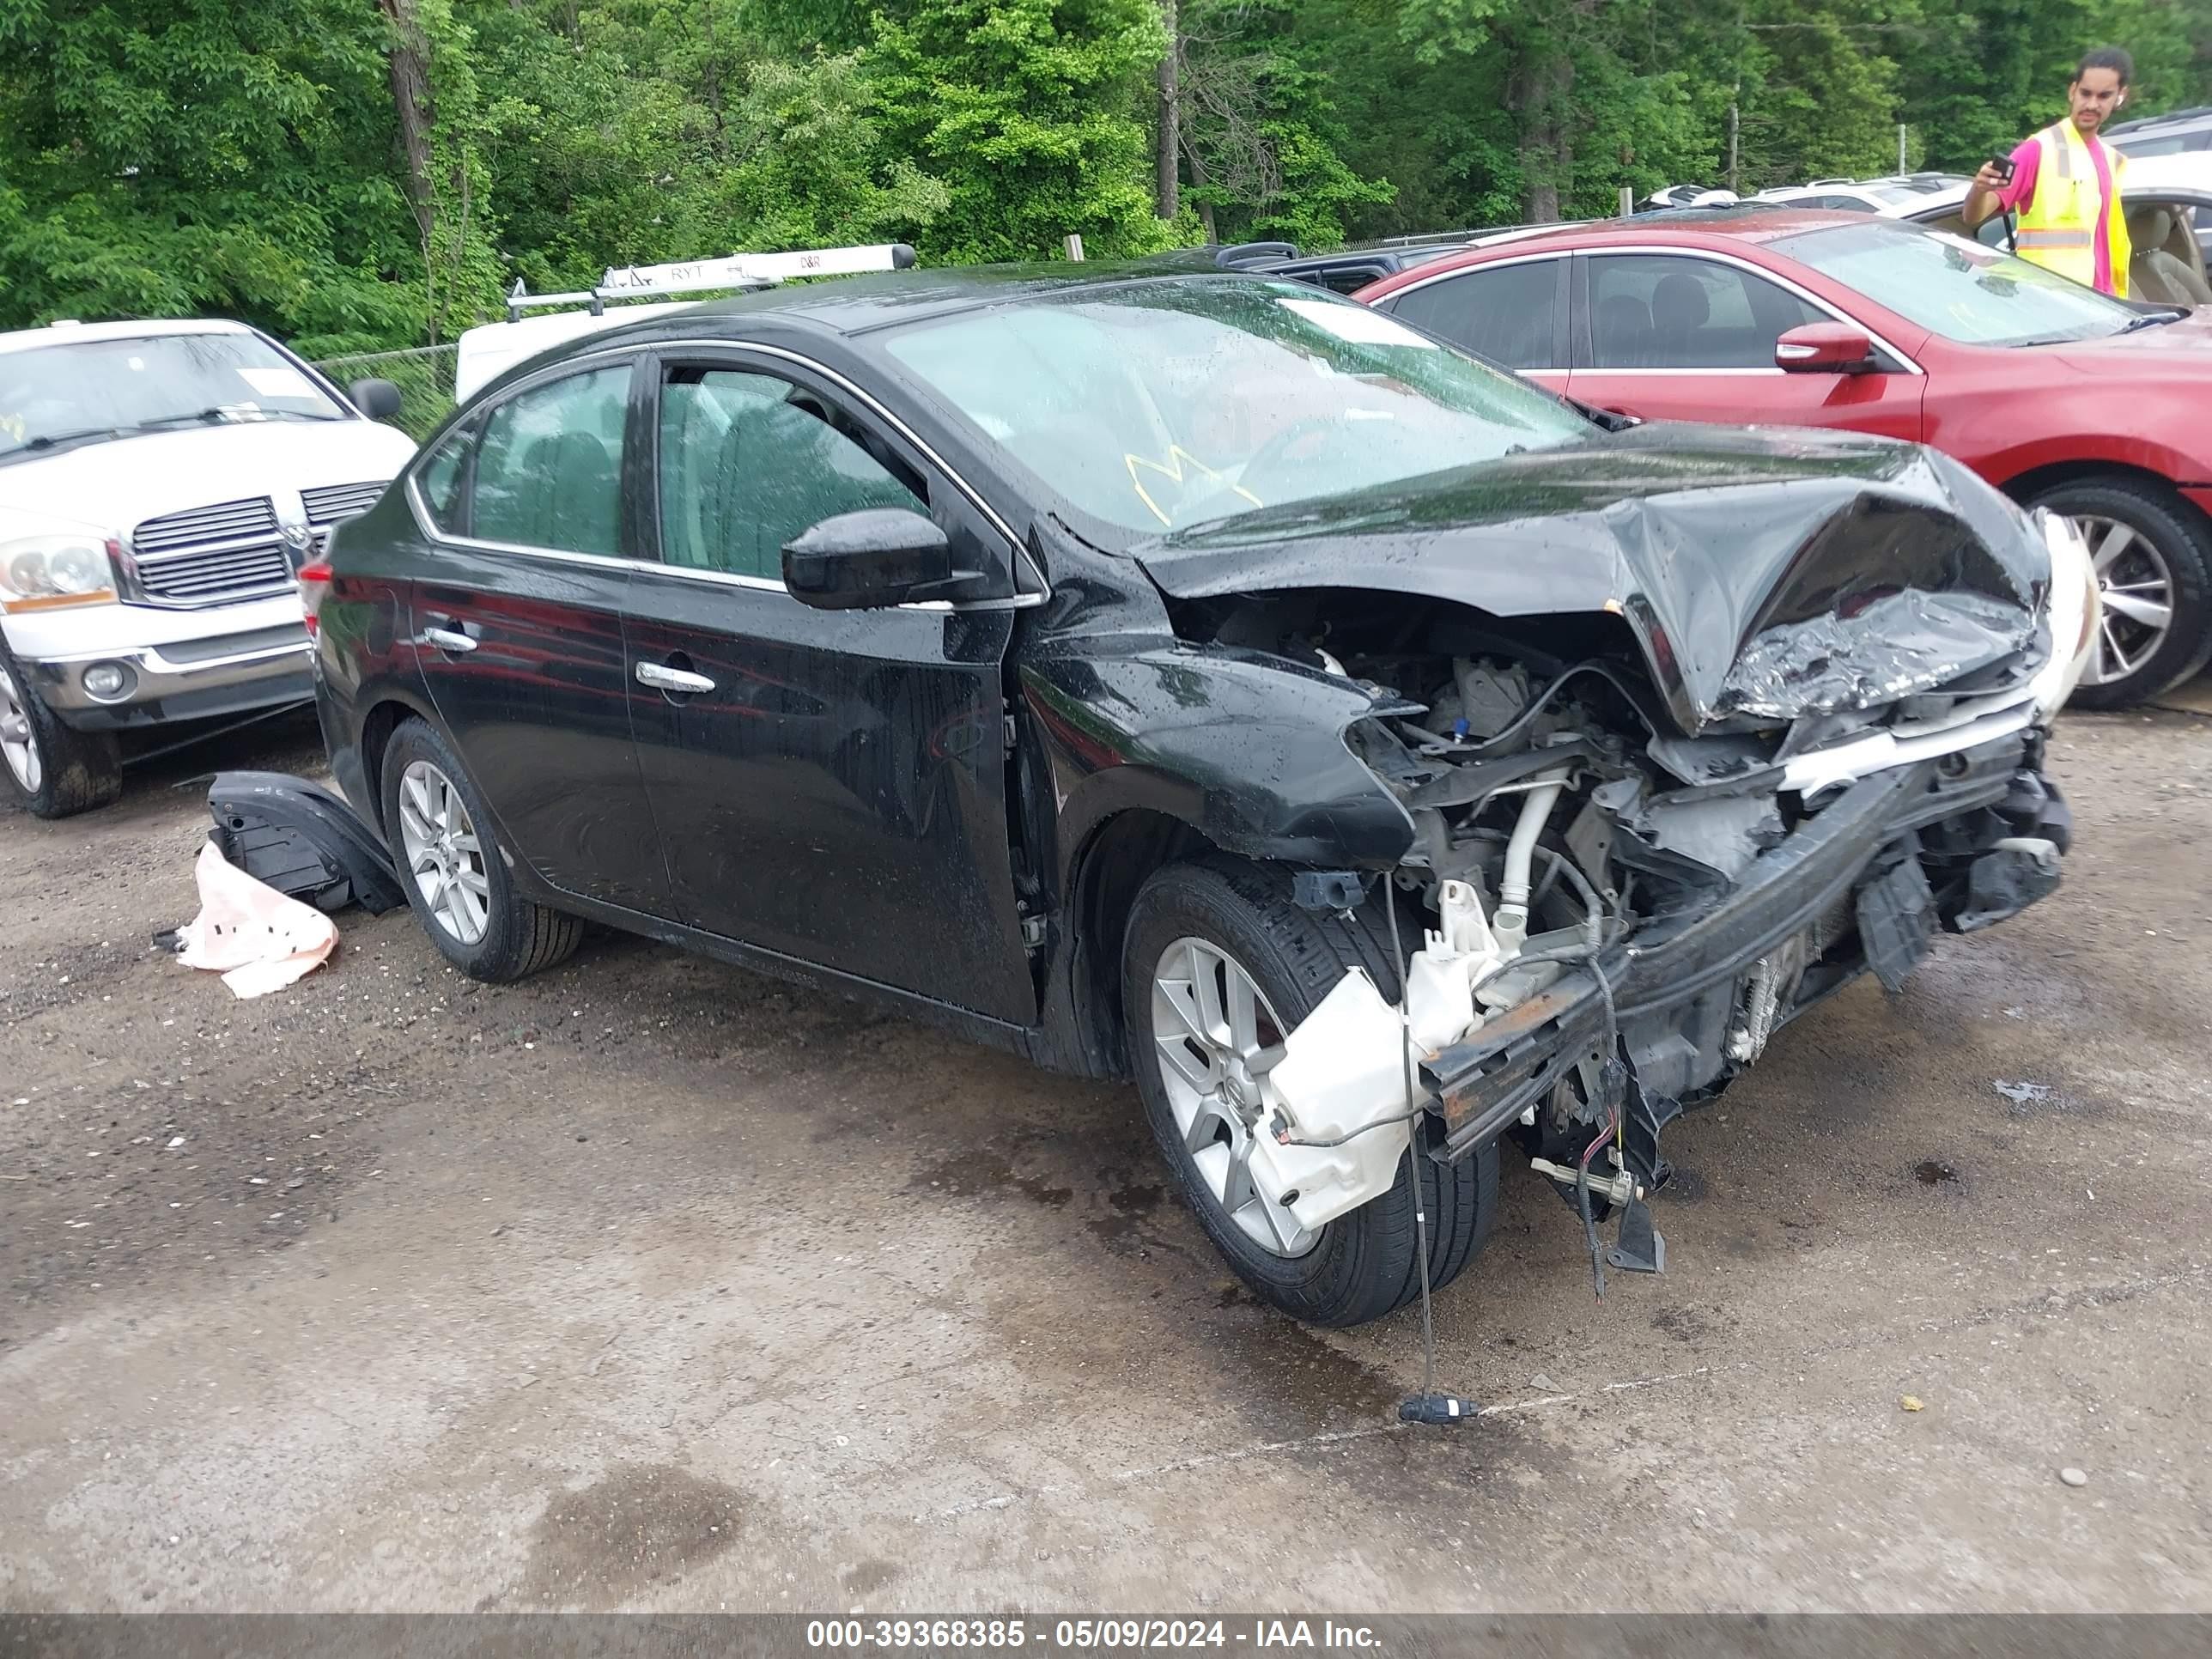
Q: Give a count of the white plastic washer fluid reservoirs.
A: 1